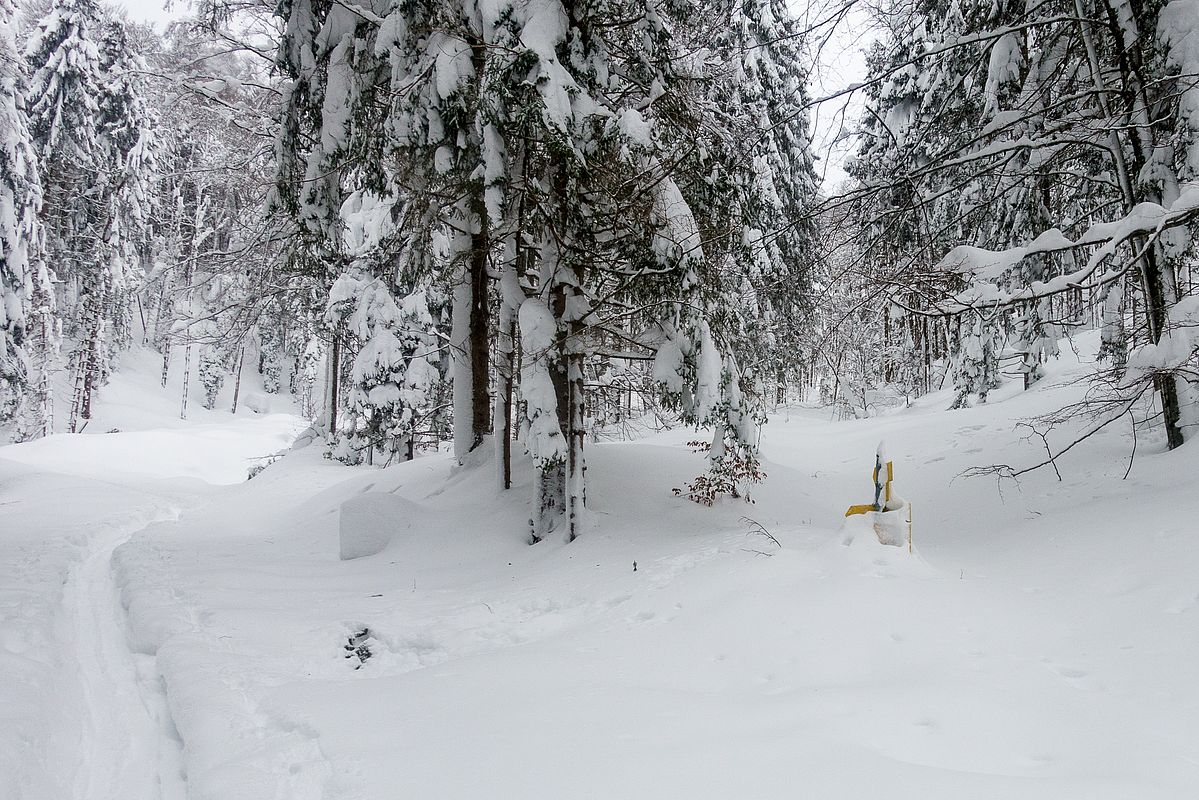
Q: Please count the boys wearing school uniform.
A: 0